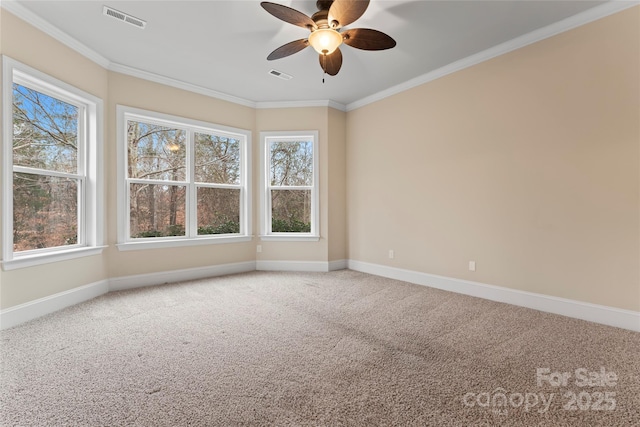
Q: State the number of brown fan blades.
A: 5